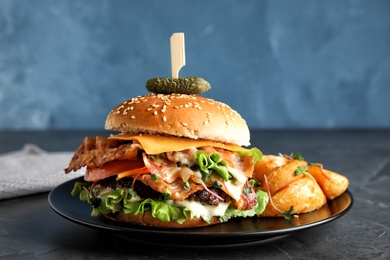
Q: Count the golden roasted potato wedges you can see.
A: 4